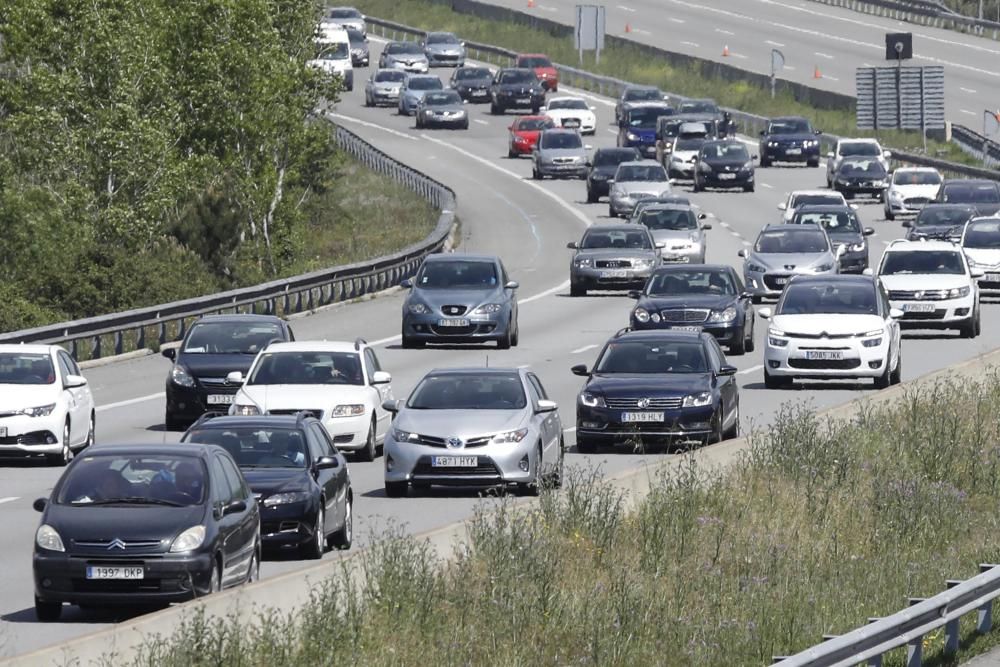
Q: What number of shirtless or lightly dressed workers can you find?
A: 0